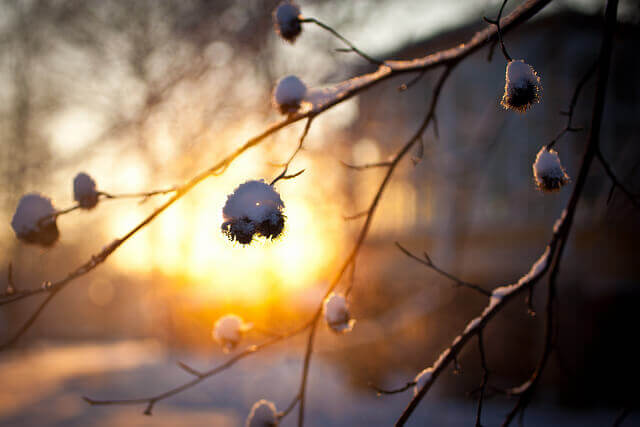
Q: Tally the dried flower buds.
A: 10